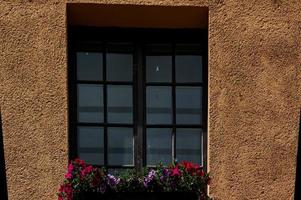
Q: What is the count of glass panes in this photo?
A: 12